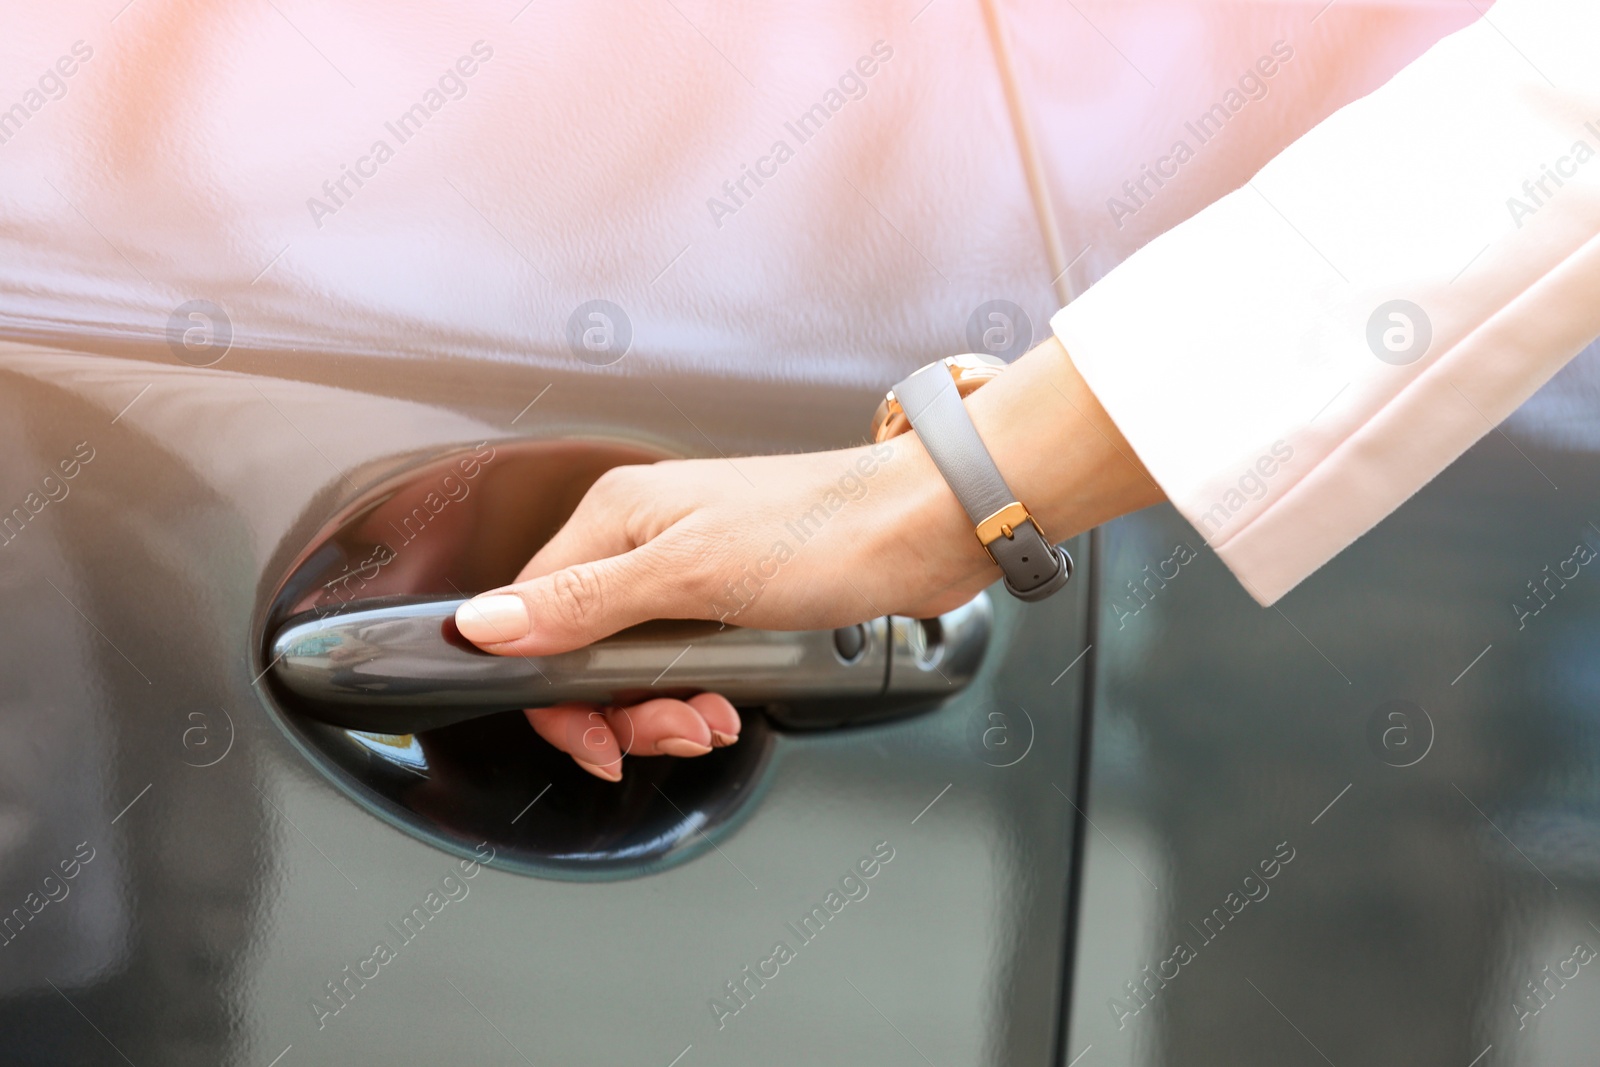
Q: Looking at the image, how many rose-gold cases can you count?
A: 1